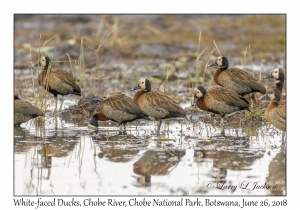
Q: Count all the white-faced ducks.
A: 8